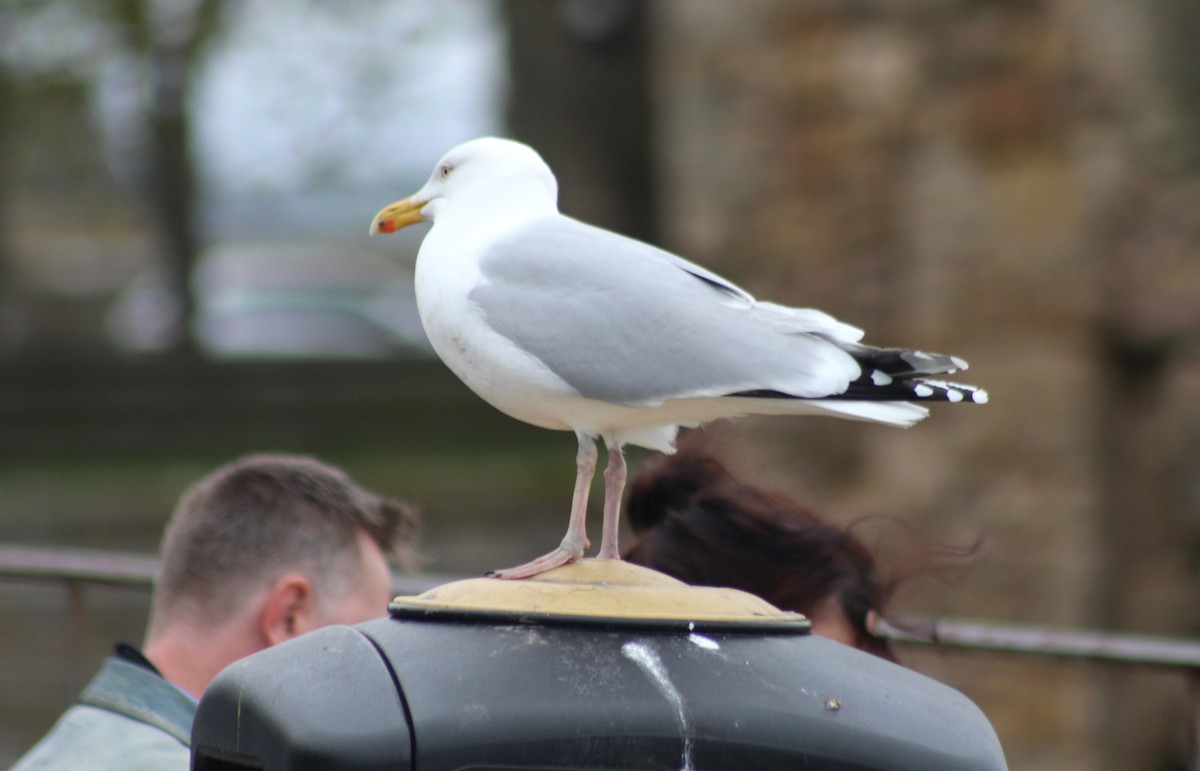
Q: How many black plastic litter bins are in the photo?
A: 1